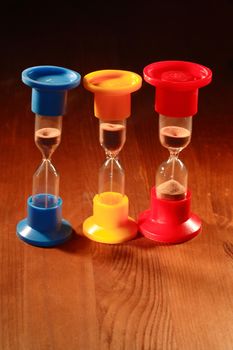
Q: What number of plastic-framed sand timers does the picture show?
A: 3